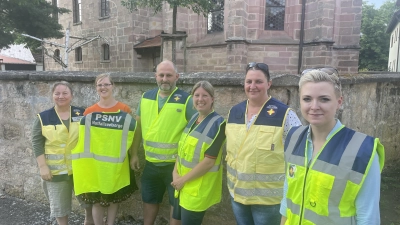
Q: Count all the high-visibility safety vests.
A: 6